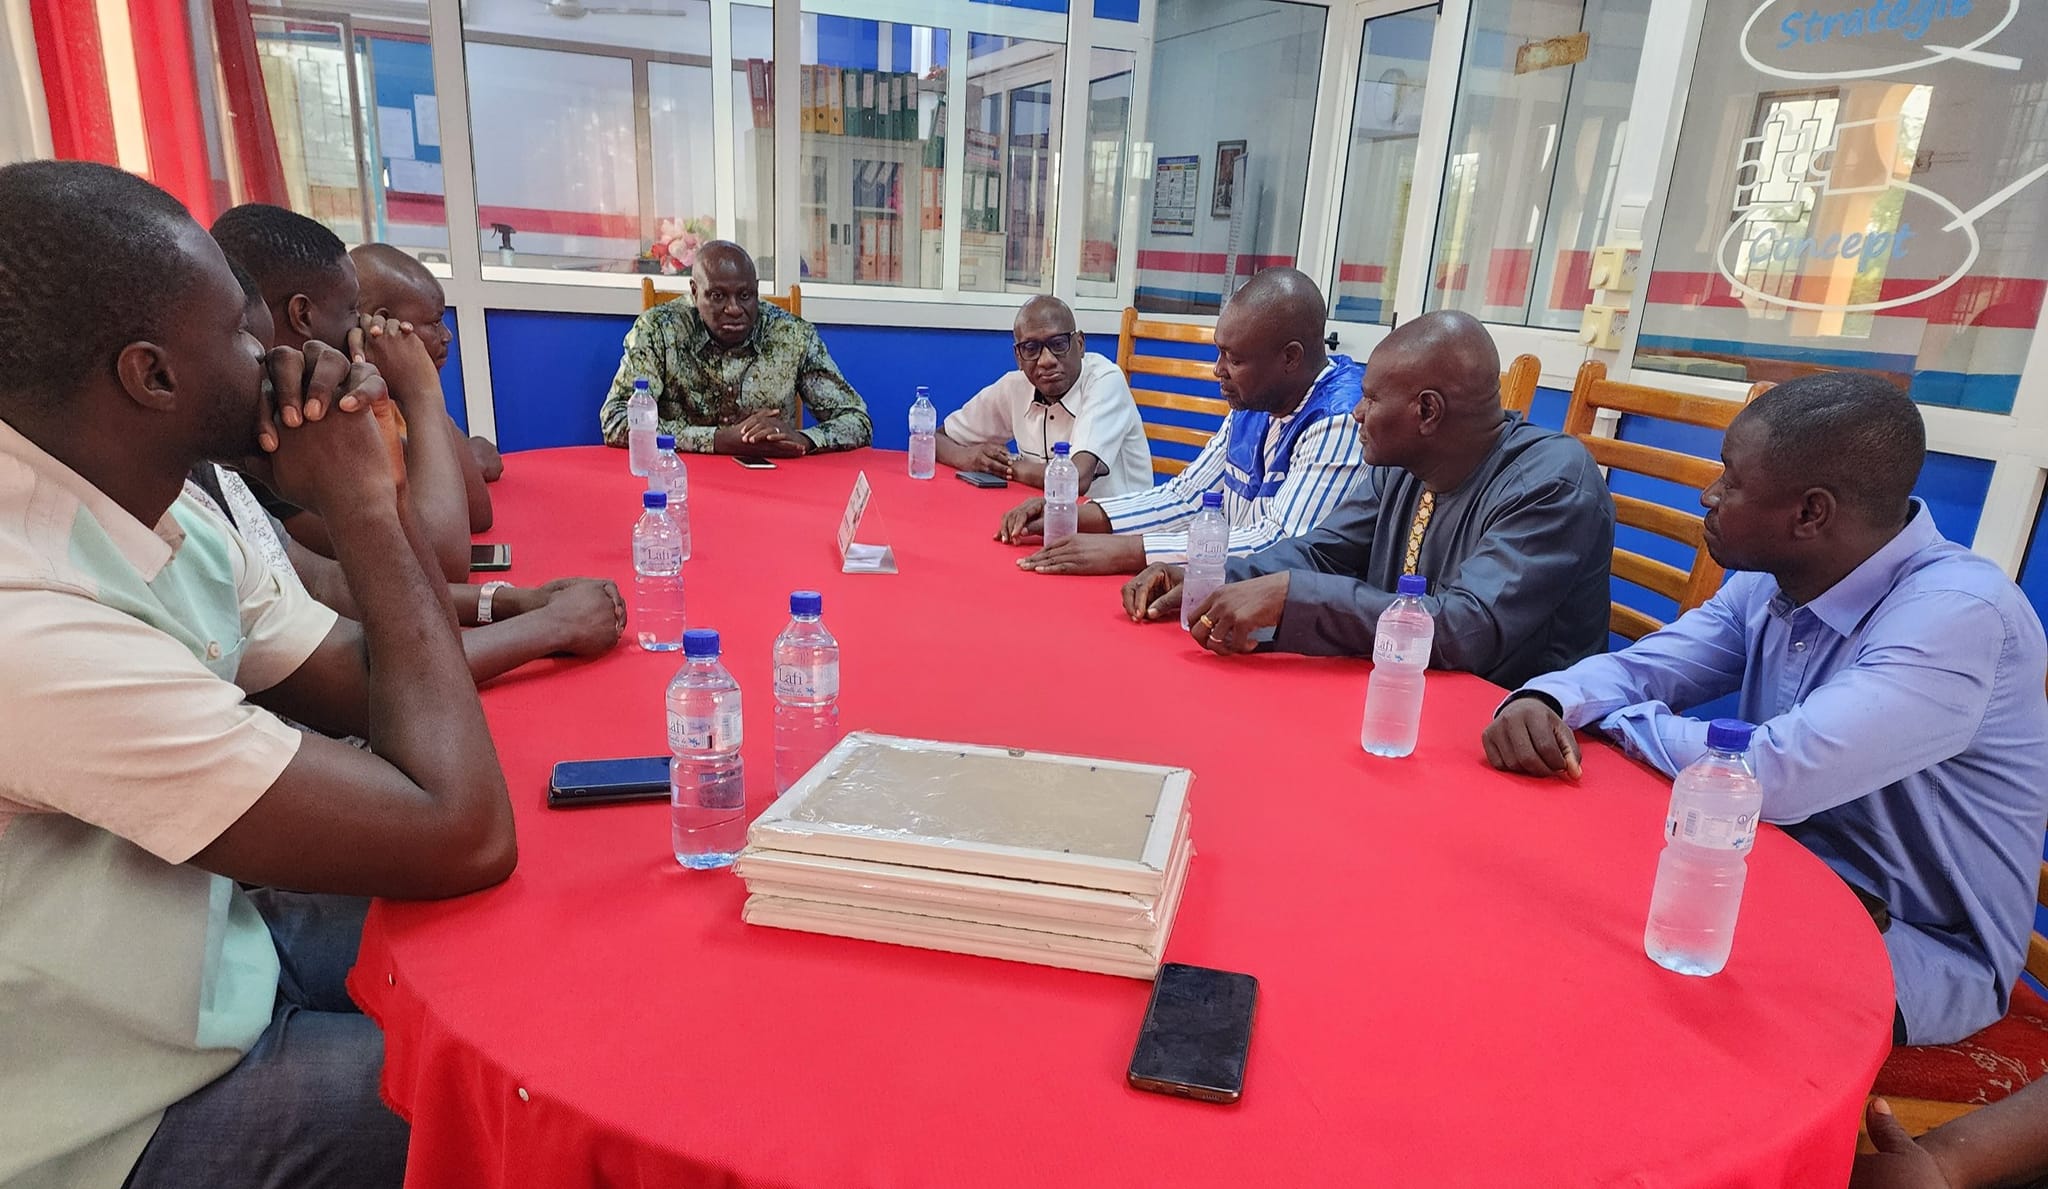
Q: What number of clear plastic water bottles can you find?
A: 10